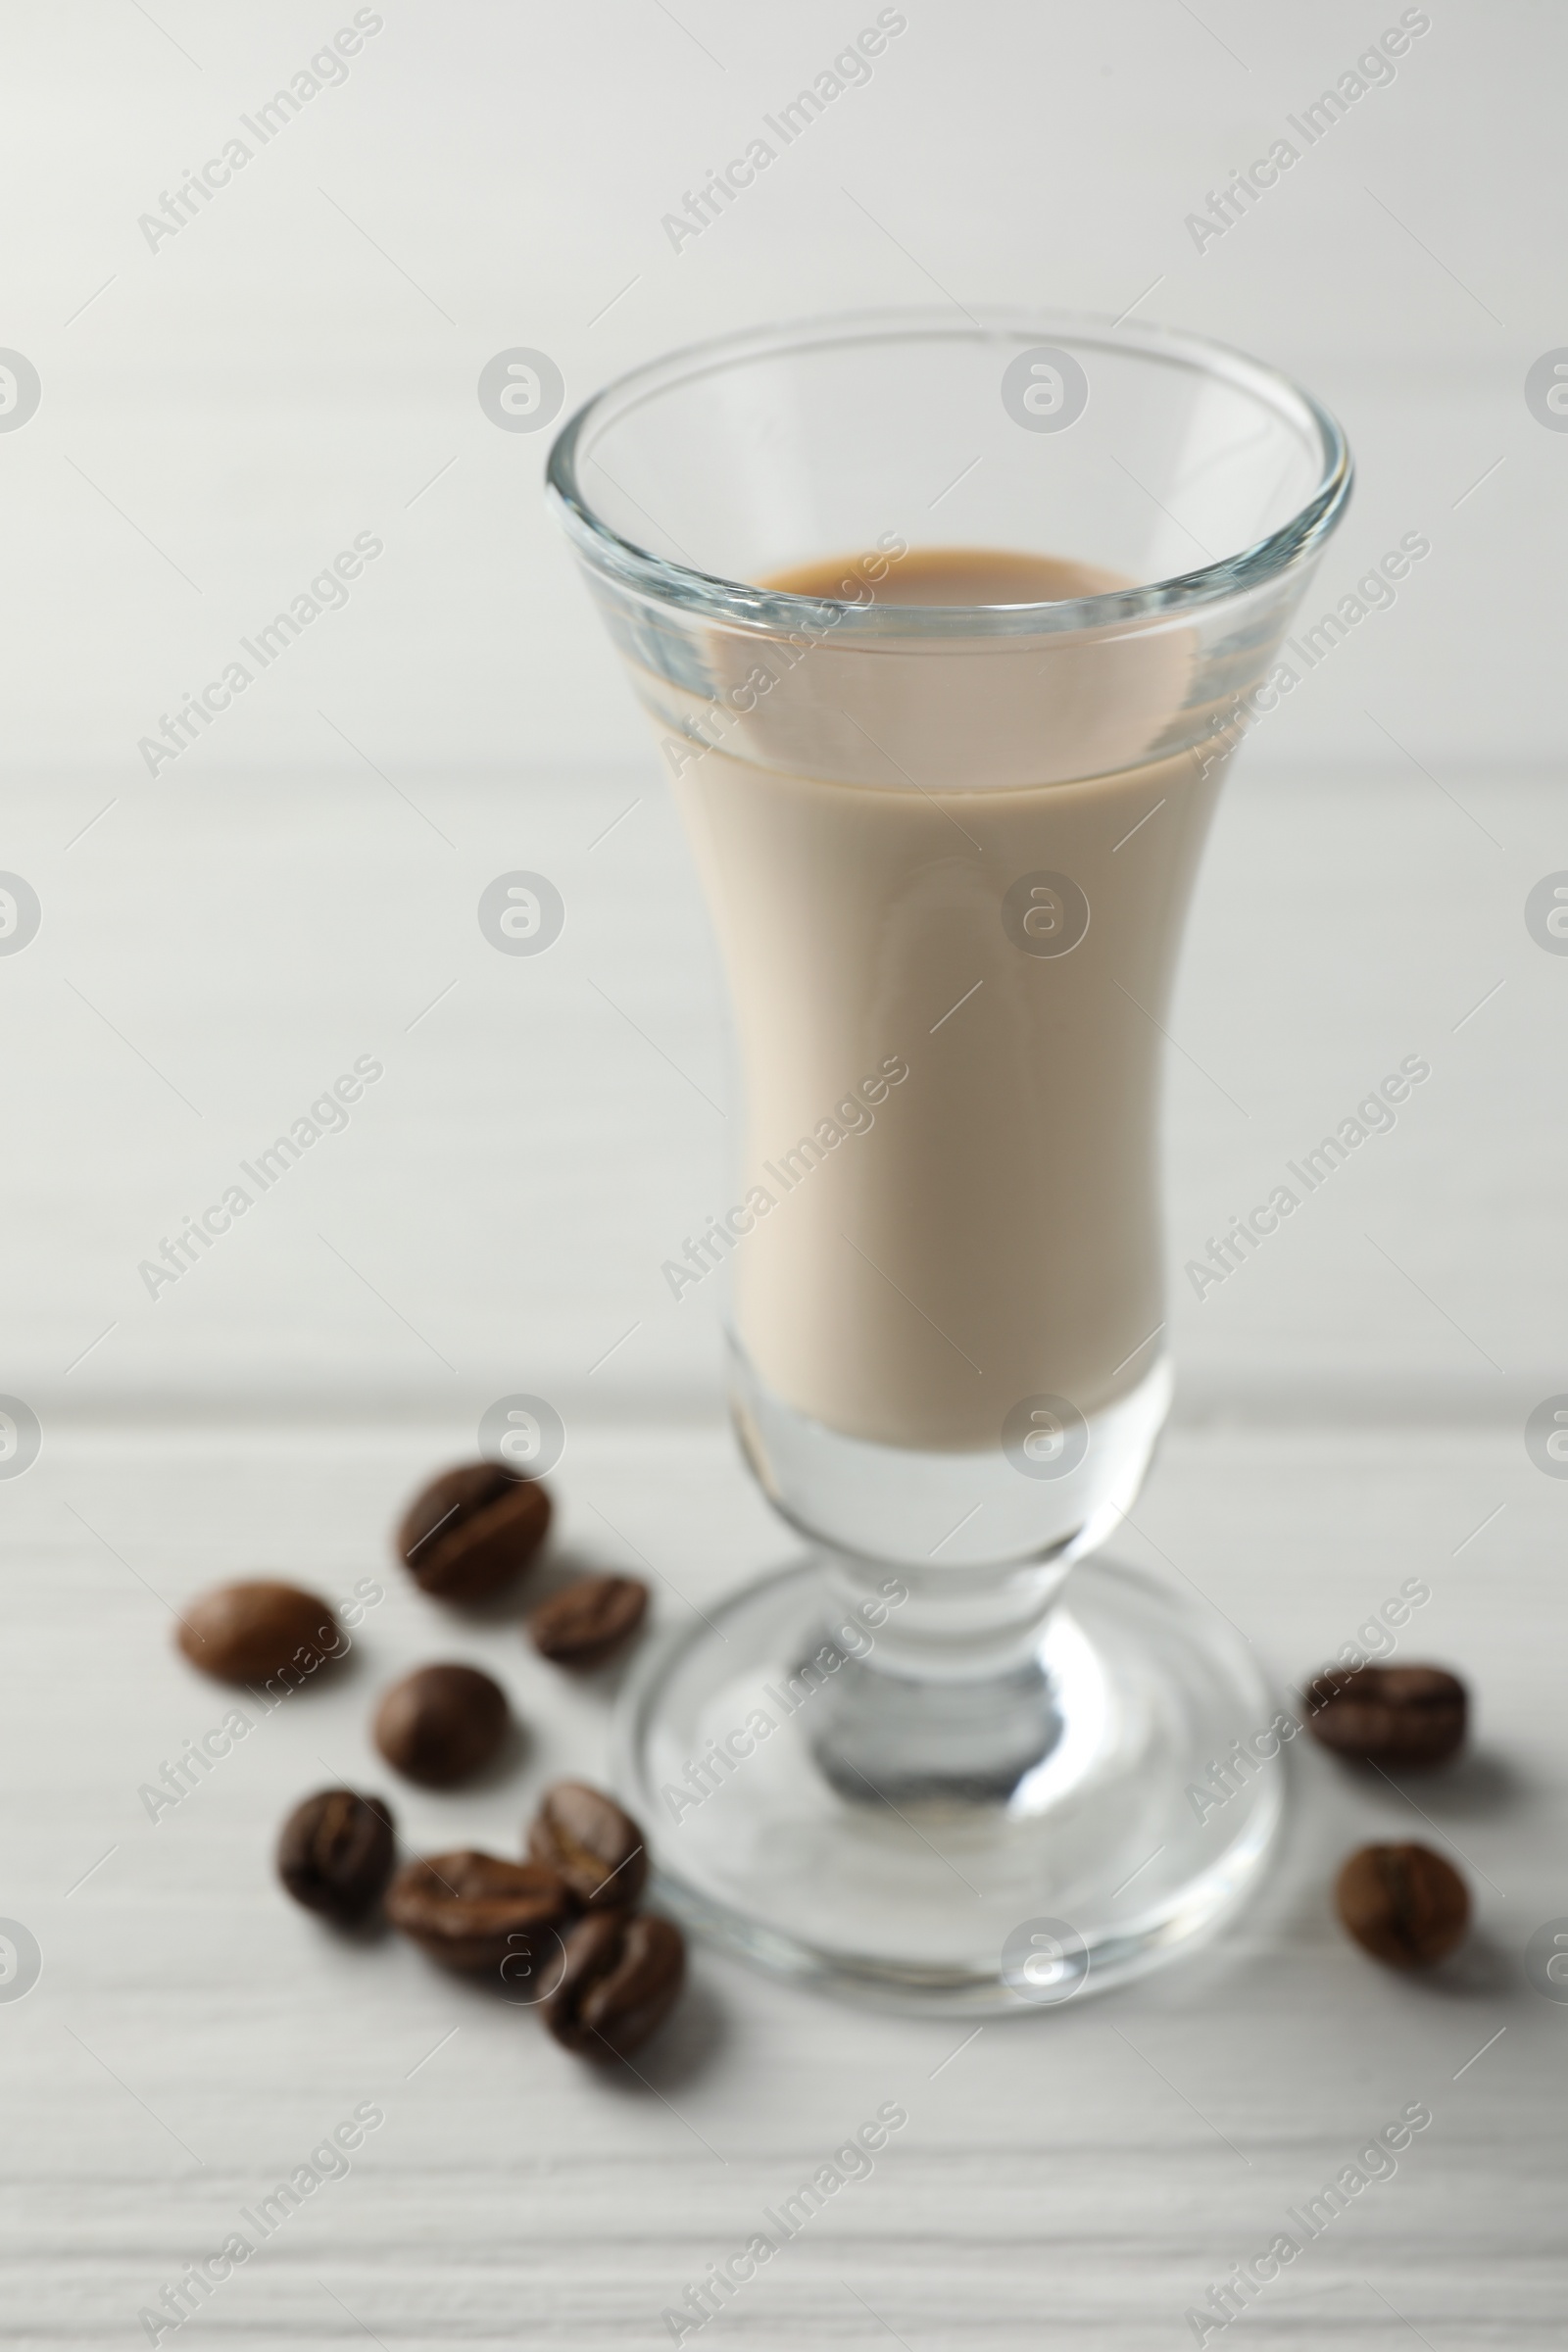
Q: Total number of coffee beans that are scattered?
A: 10